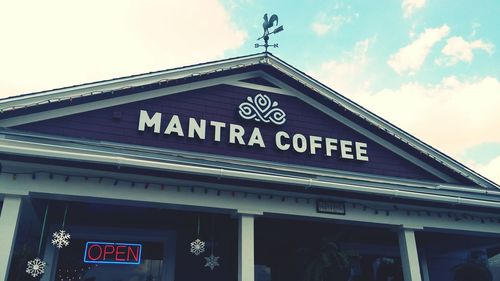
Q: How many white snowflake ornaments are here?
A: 4